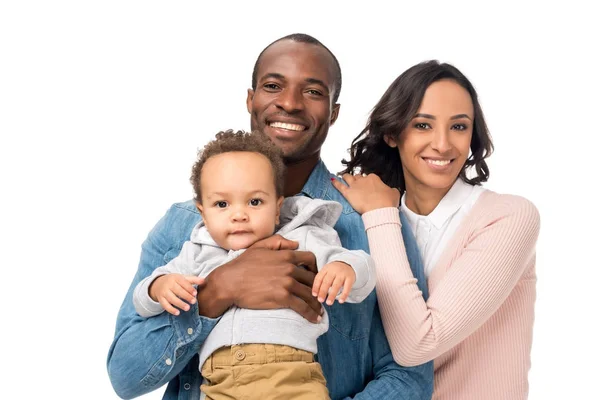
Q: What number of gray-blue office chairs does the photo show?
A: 0